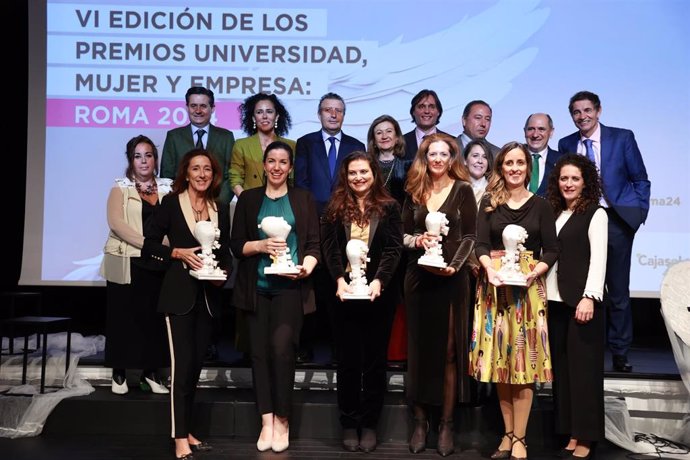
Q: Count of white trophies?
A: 5